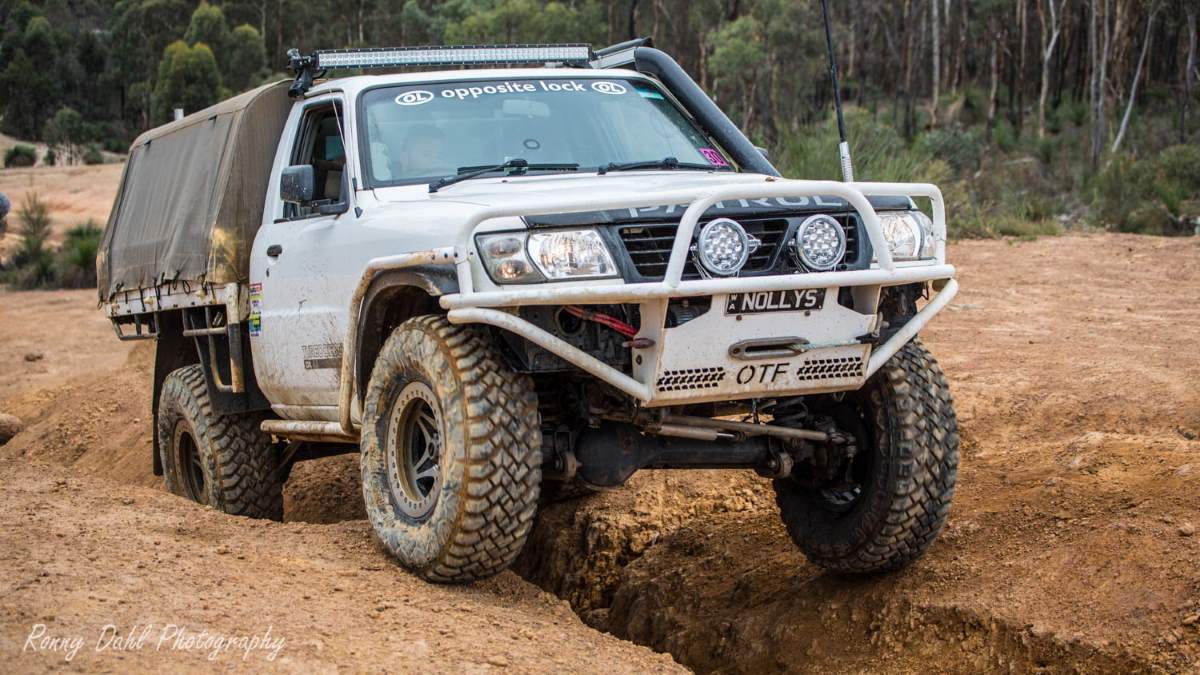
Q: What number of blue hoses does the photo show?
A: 0